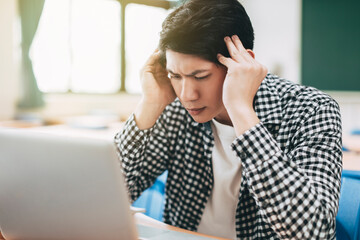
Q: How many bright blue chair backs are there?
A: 2